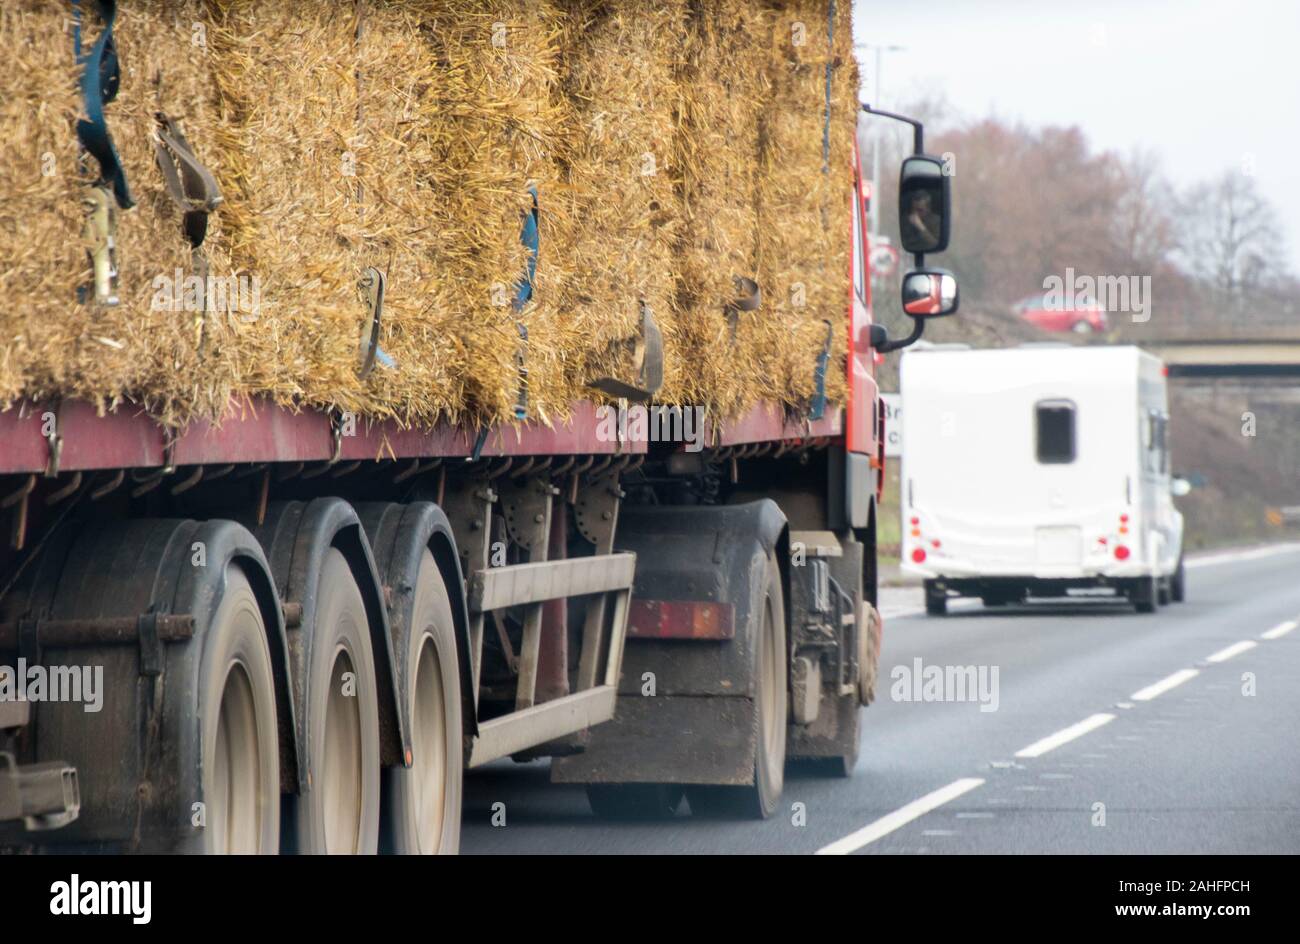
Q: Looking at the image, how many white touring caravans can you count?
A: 1